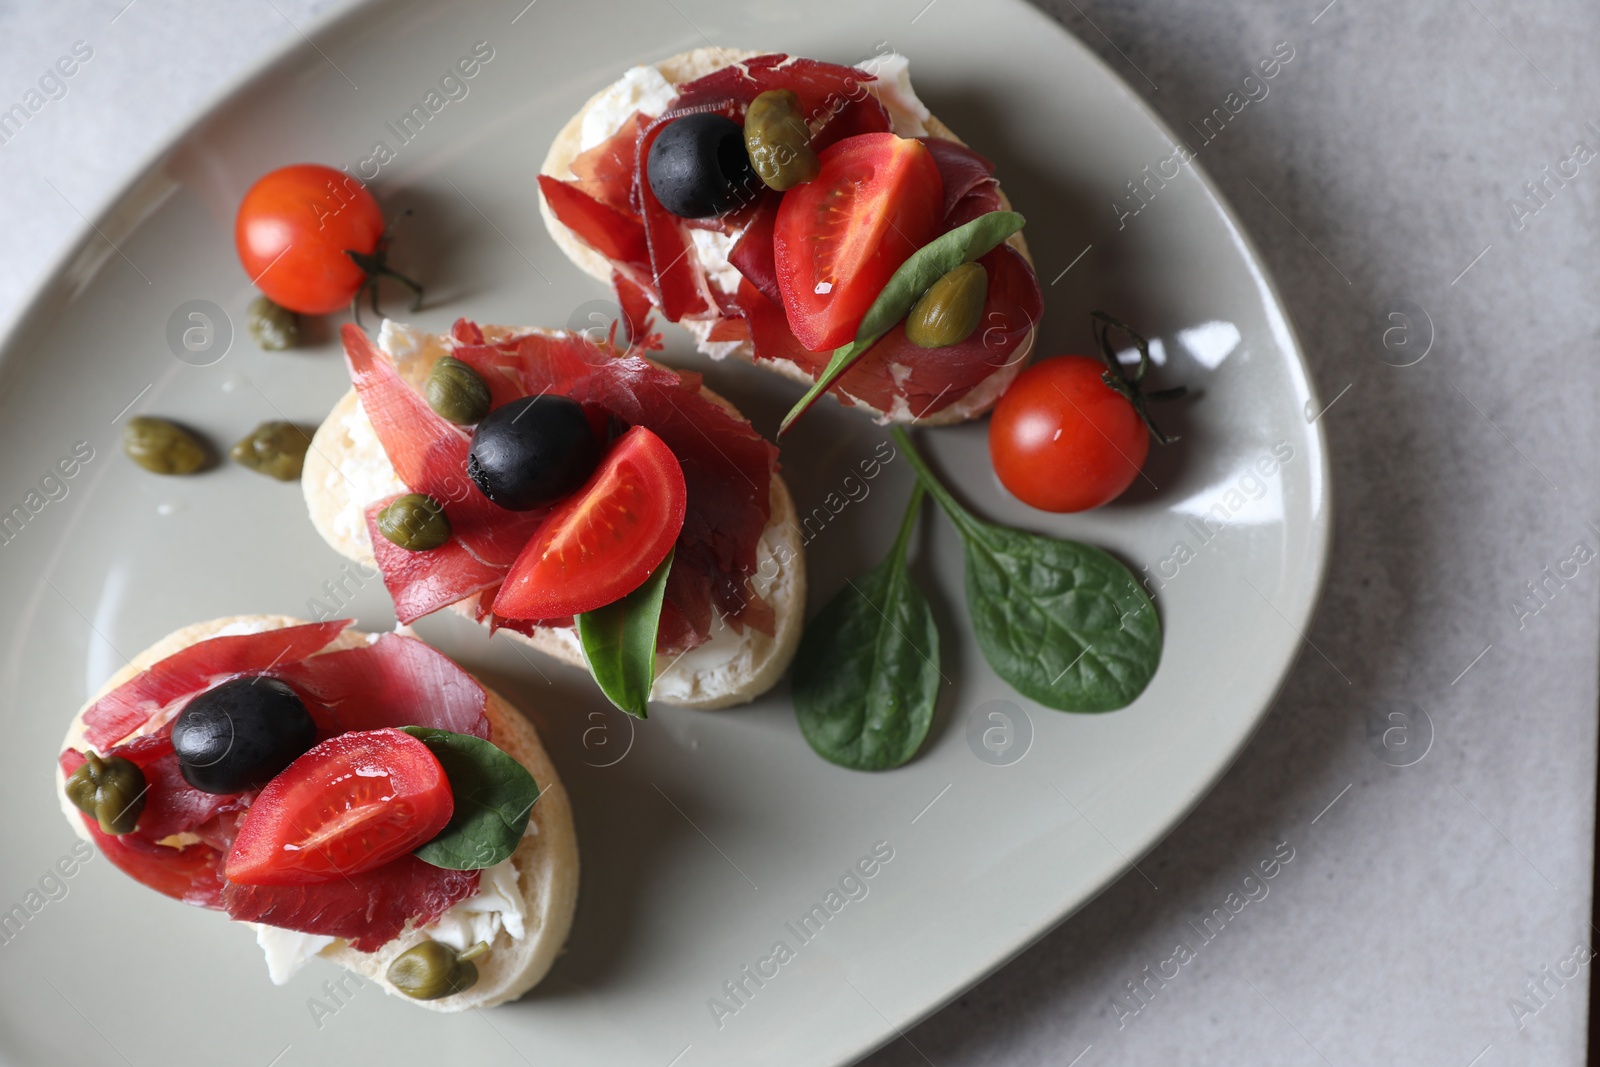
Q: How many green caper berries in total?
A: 9